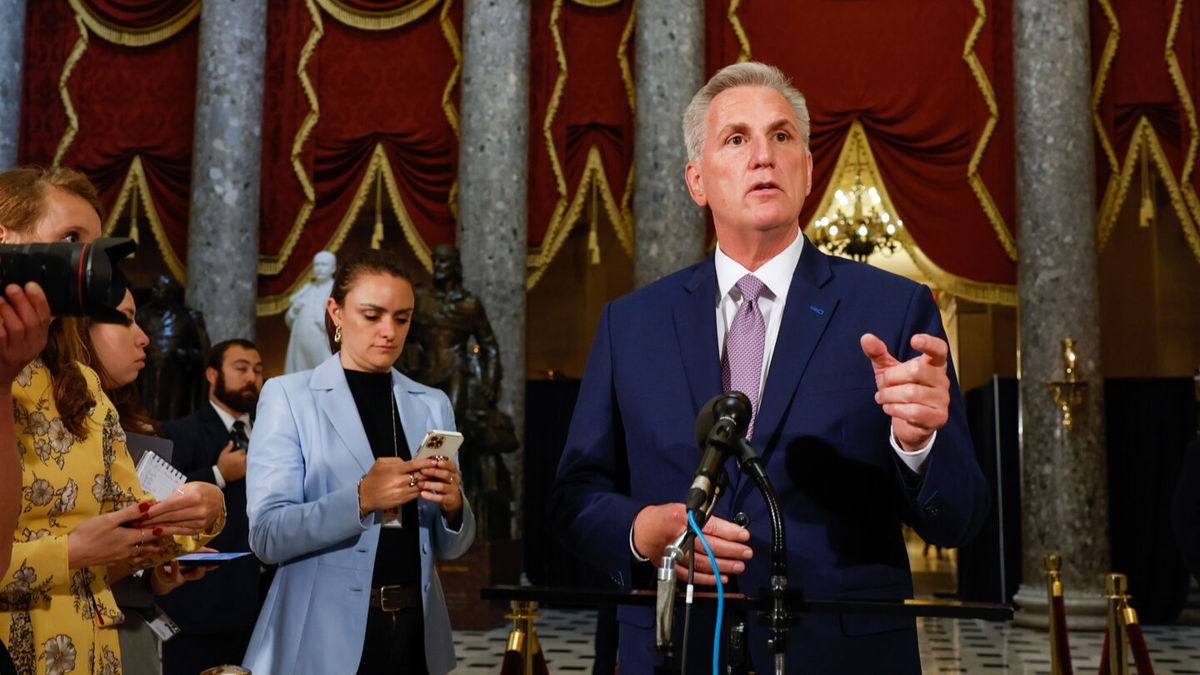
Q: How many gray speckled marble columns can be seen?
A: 5